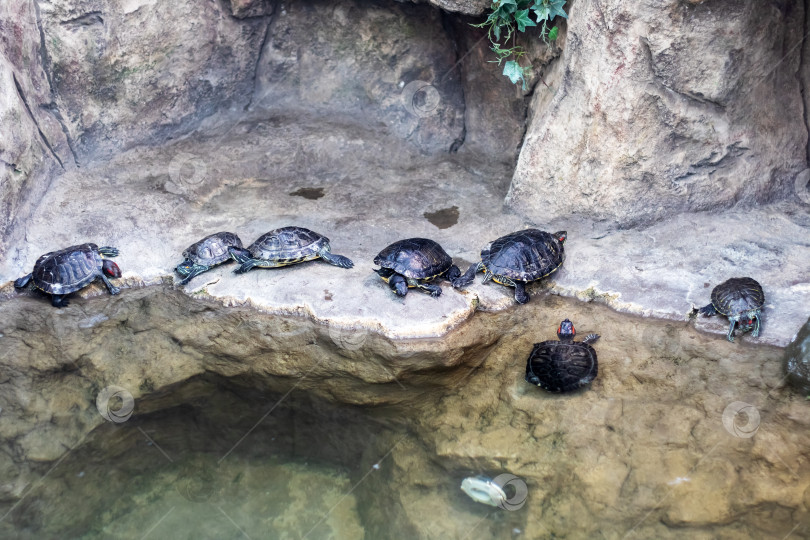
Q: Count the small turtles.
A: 7